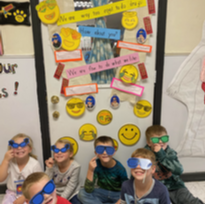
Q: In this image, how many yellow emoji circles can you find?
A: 11